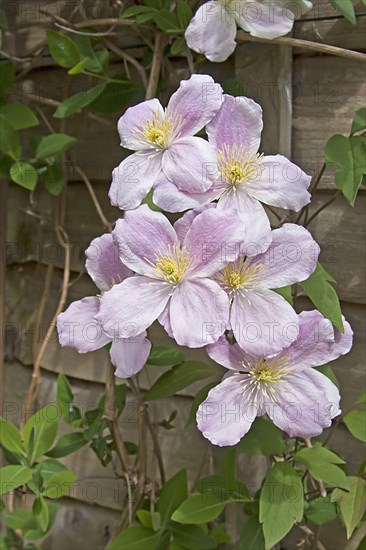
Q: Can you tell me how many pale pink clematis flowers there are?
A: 7